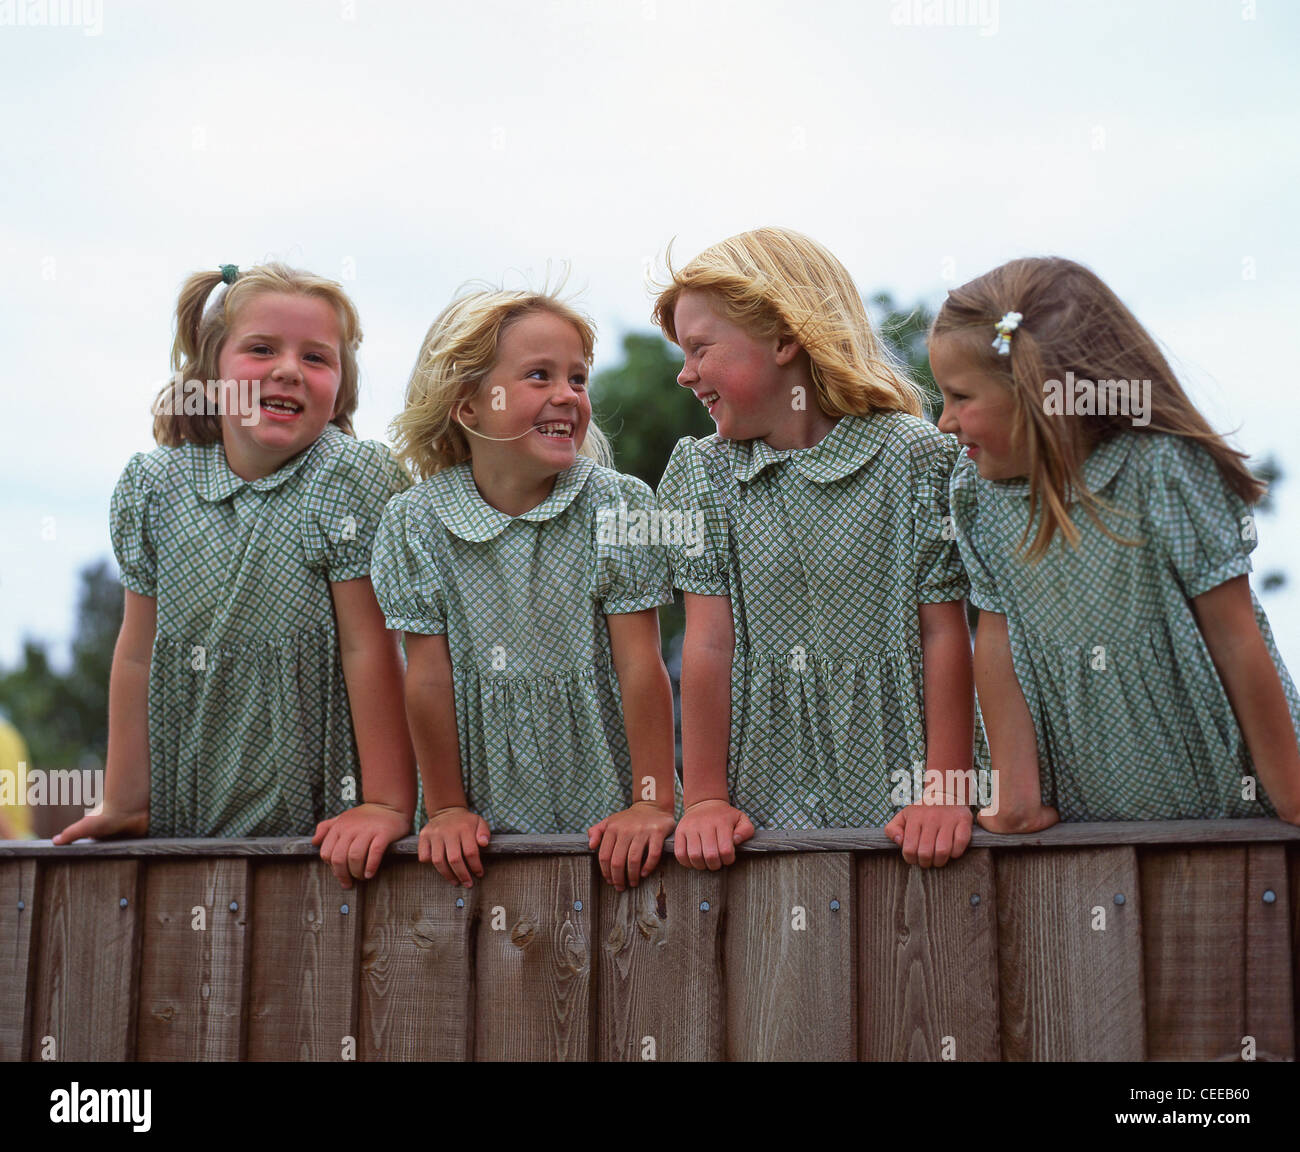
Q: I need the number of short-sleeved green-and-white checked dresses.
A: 4